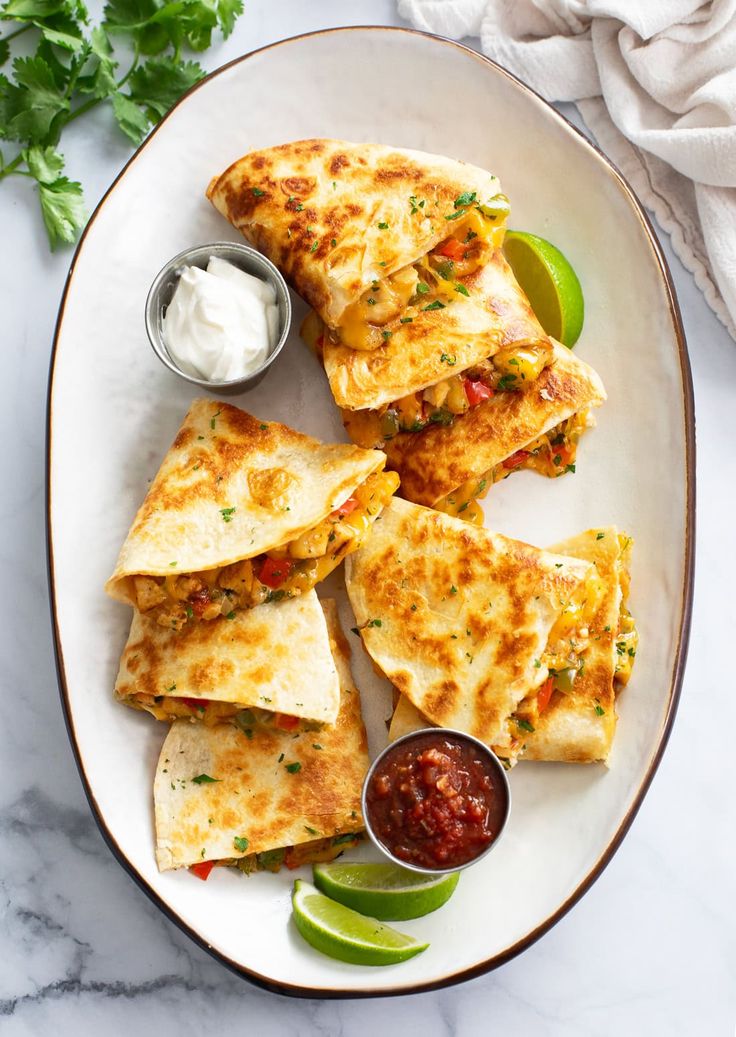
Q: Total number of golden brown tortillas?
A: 8